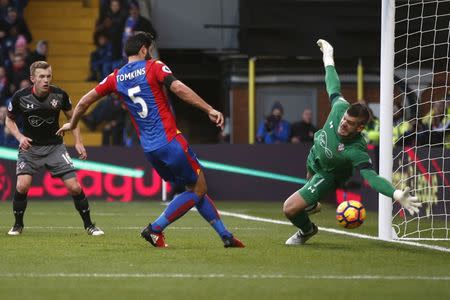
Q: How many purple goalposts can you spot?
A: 0